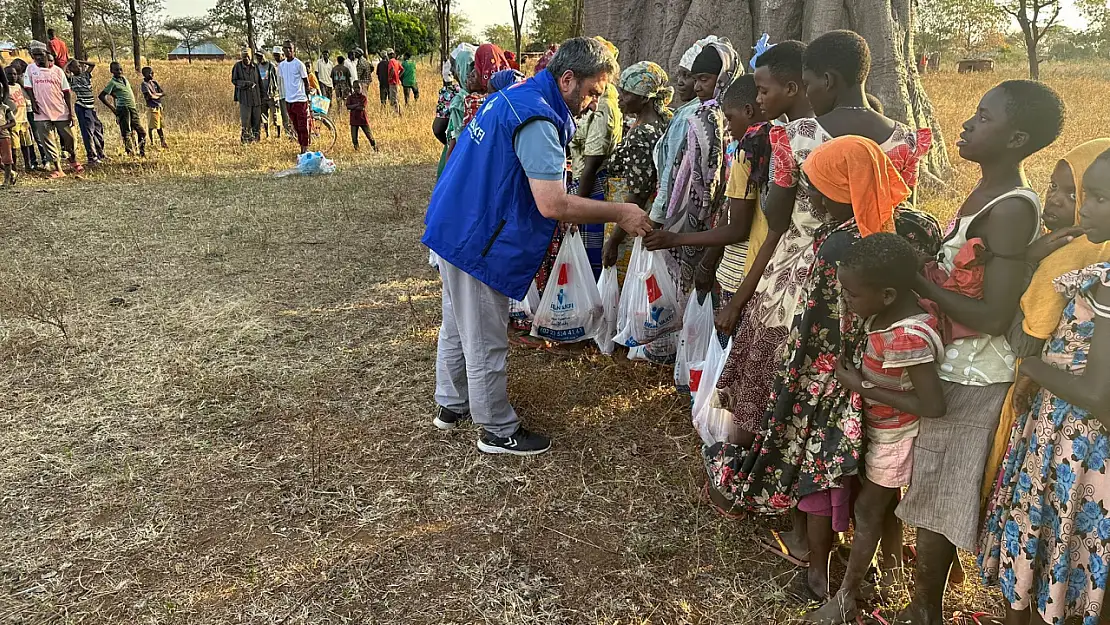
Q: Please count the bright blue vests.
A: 1